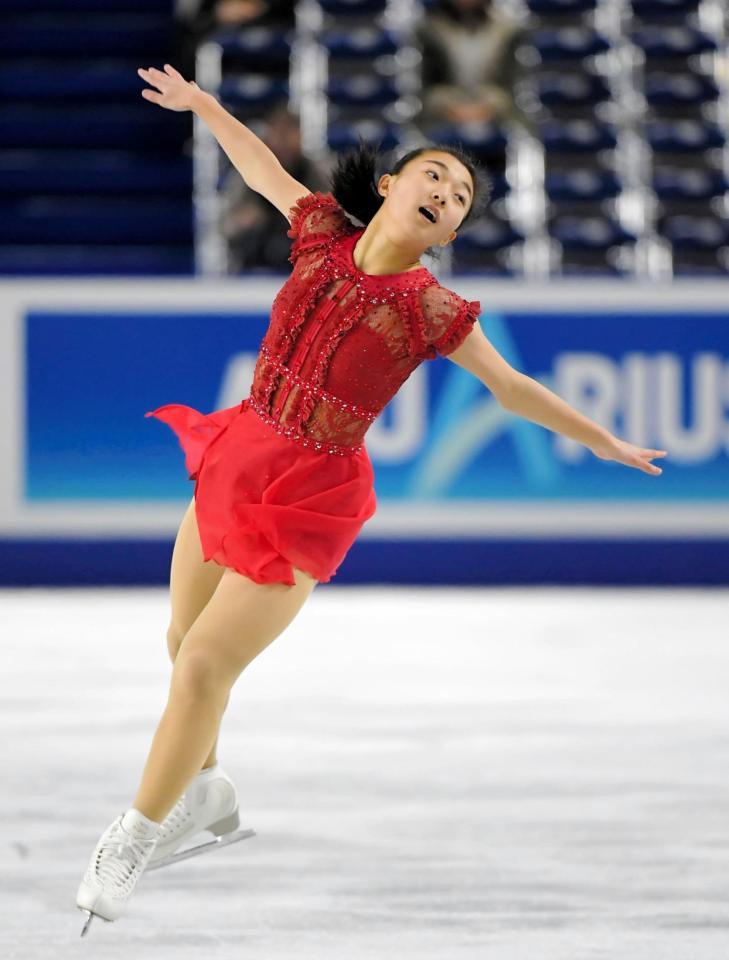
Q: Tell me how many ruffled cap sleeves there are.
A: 2